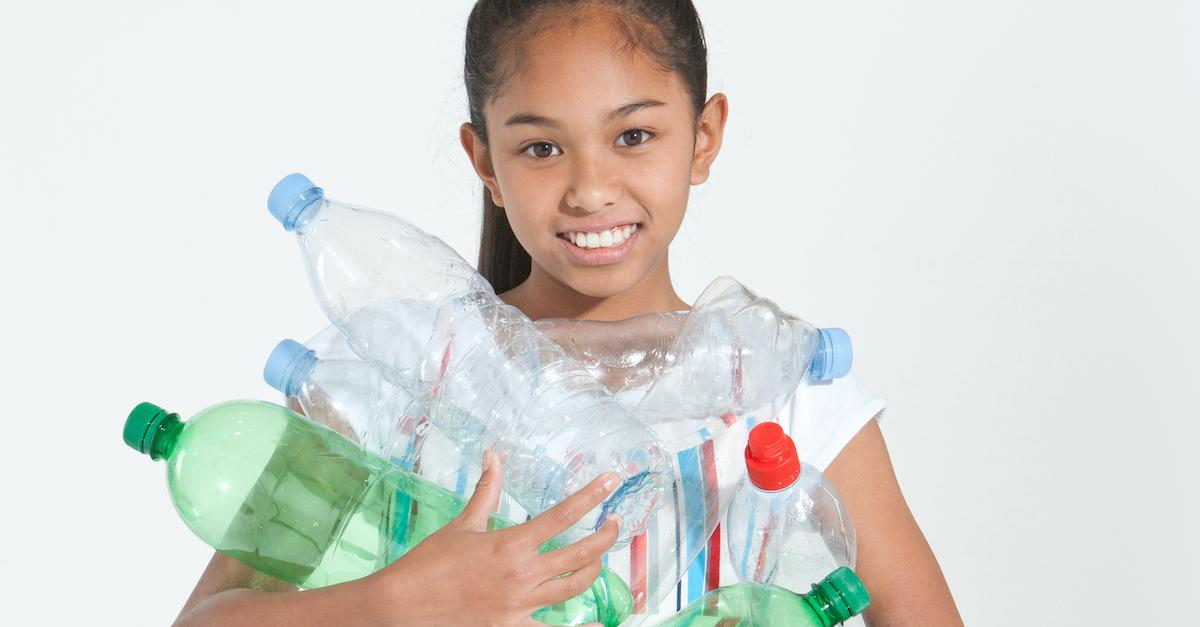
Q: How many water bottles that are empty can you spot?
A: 6